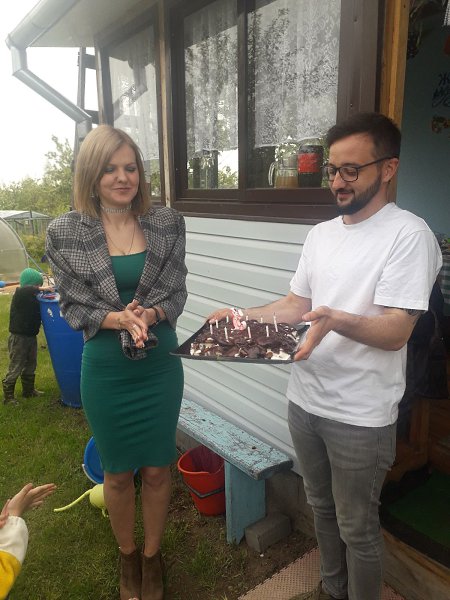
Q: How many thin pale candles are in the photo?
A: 9